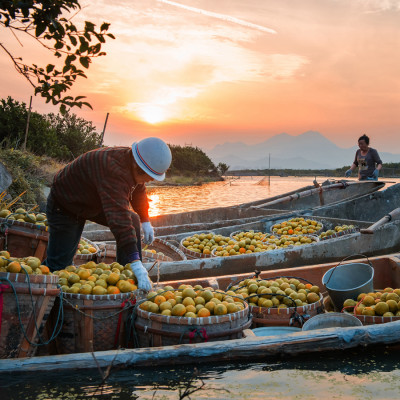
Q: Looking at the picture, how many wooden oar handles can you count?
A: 2